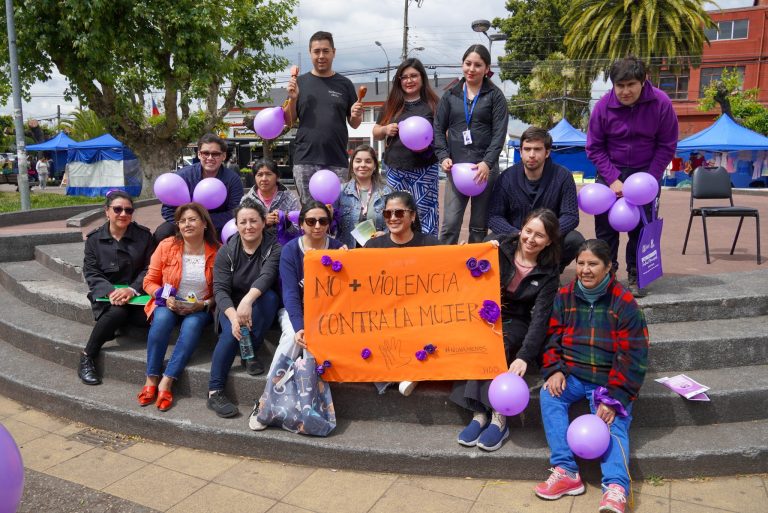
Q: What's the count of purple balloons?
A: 13